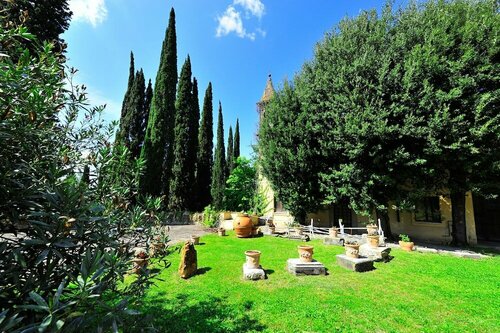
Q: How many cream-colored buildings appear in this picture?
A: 1